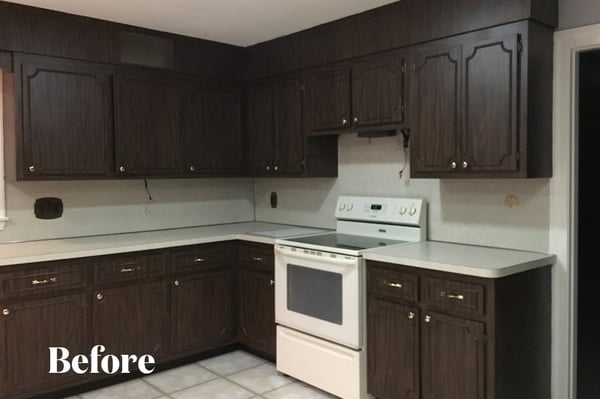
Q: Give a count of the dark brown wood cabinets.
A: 15